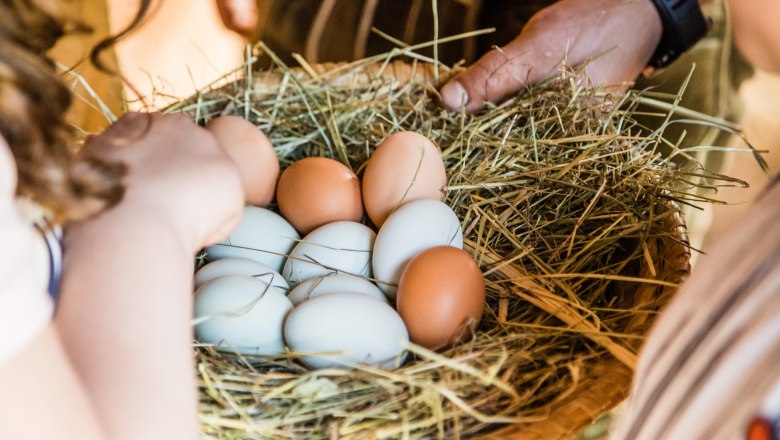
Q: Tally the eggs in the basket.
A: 11